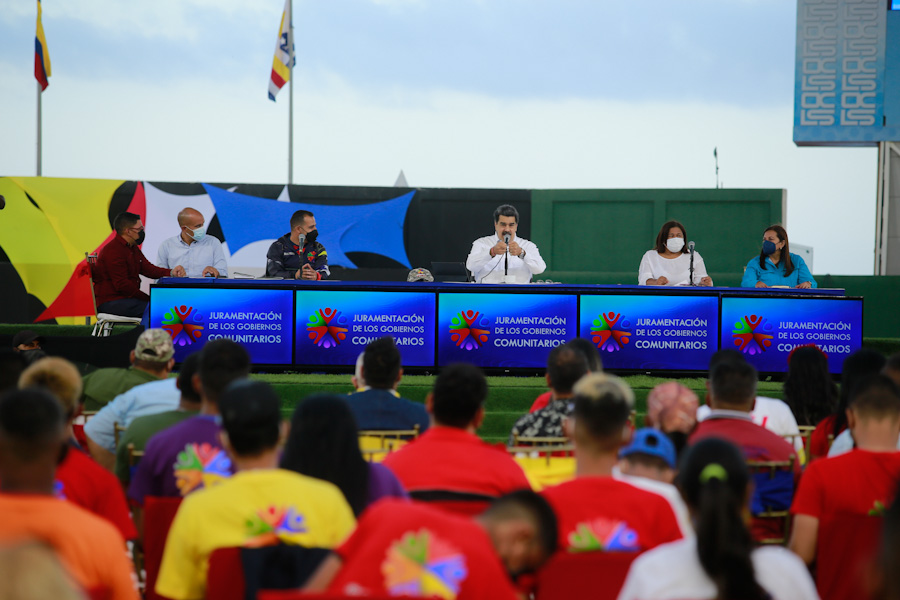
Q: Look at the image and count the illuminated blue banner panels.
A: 5